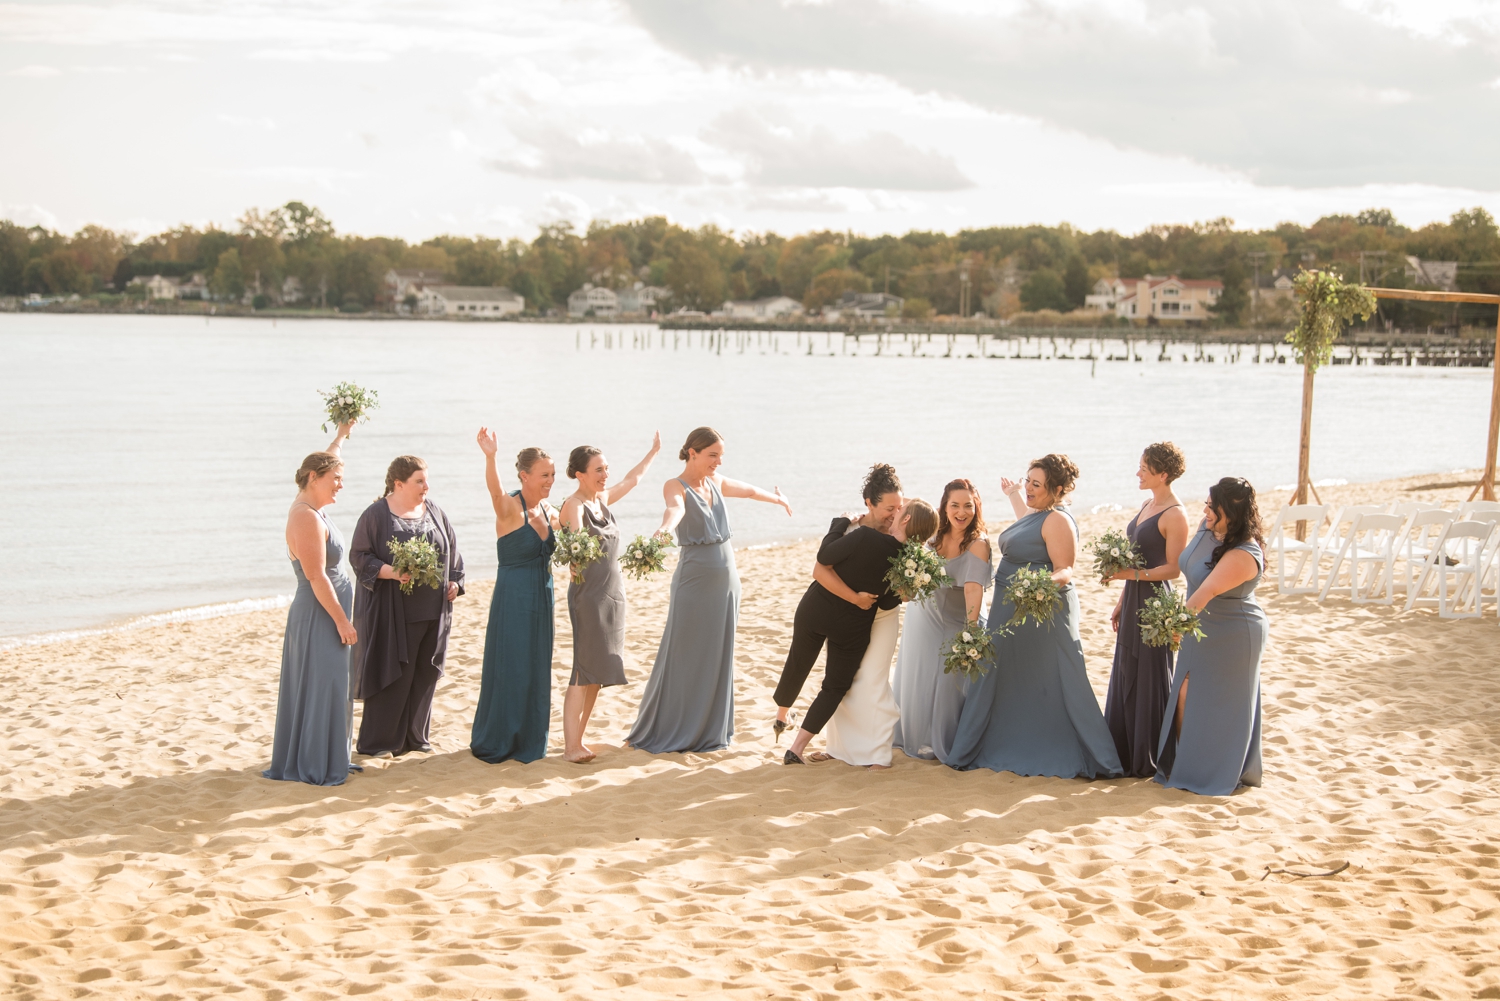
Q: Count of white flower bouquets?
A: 9